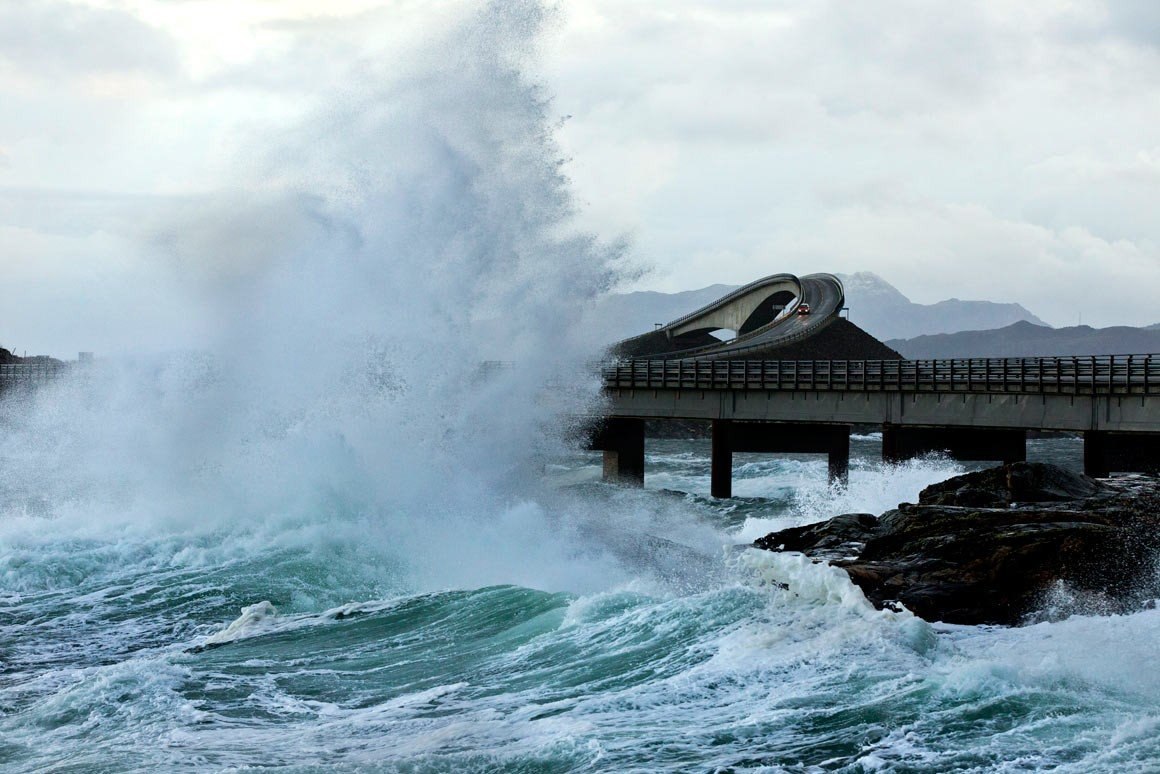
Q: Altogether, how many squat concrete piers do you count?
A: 4